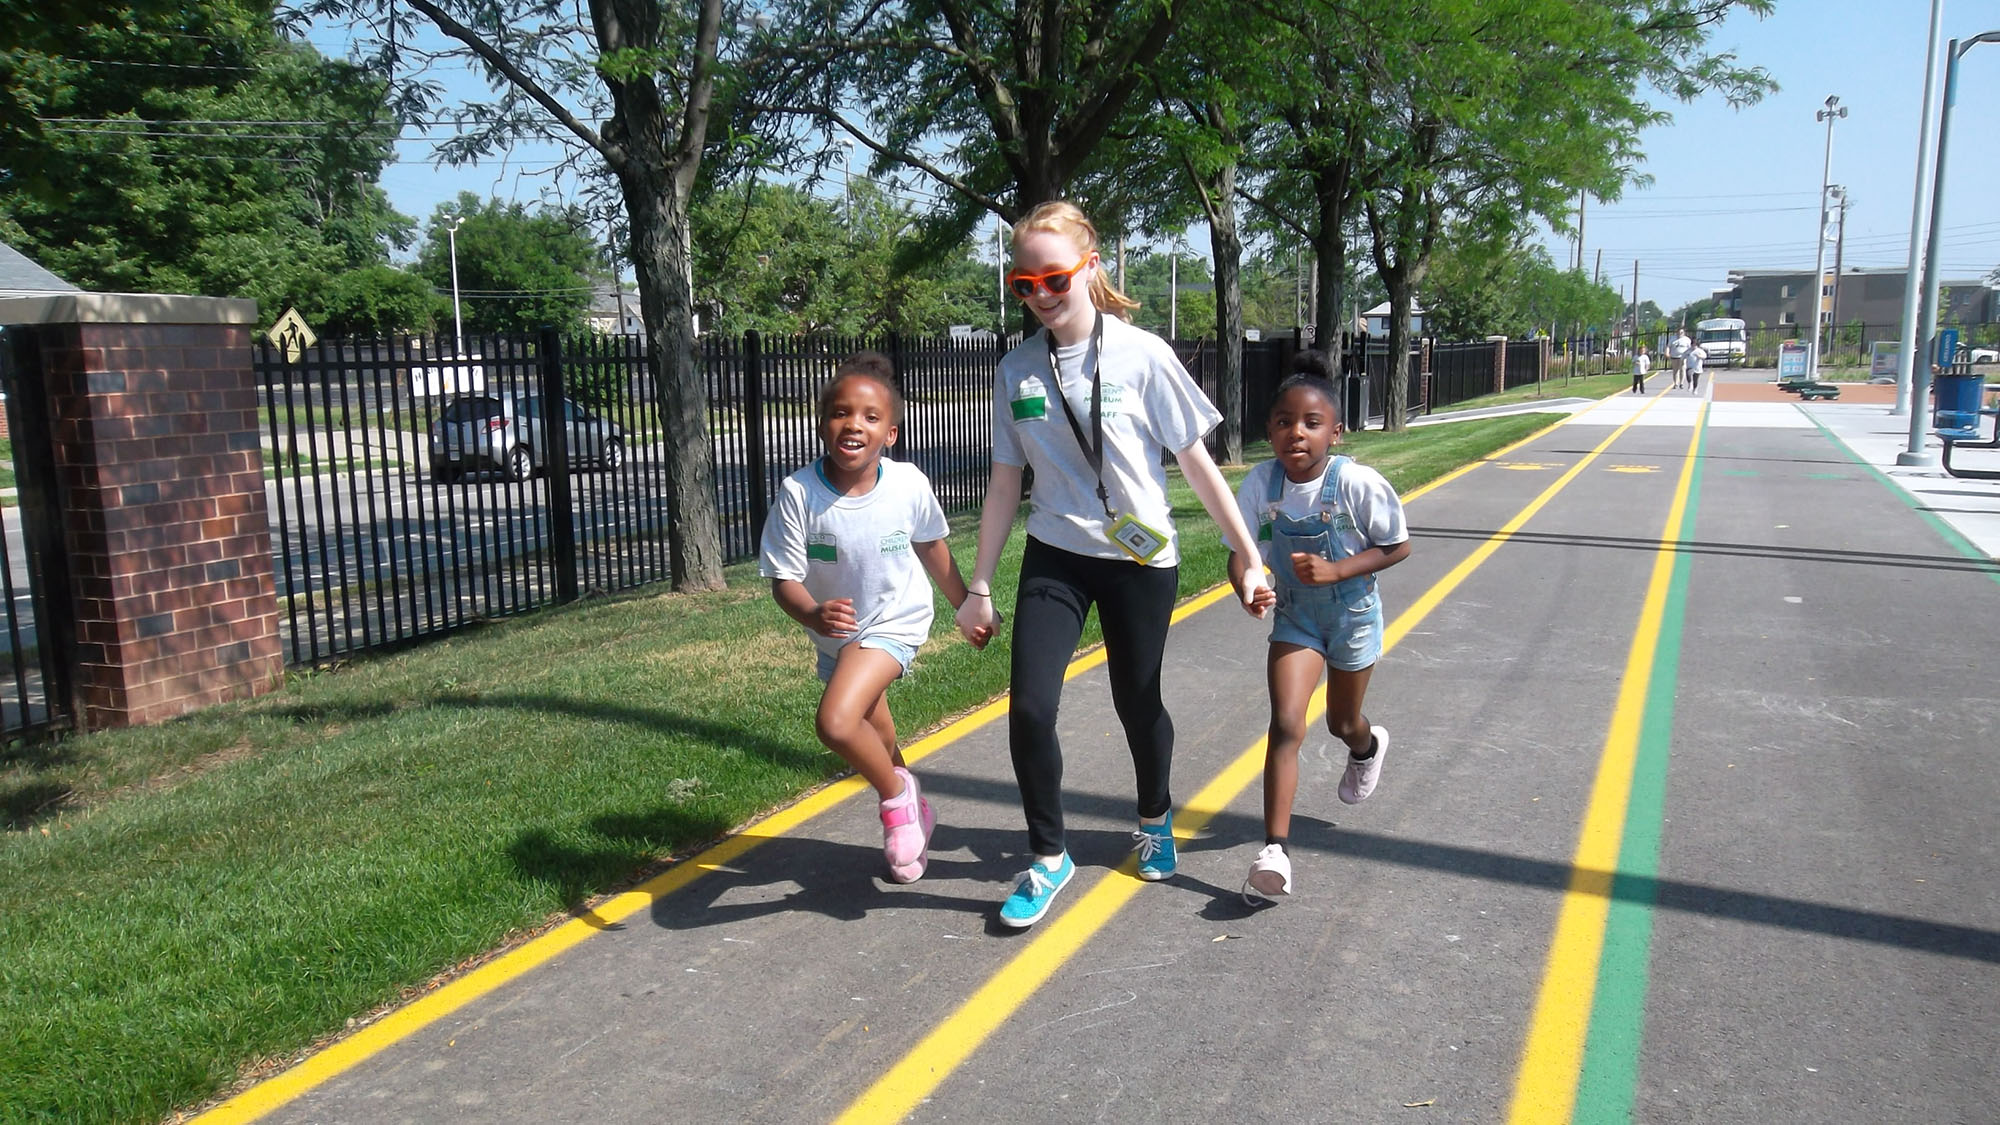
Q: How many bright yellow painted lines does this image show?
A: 3